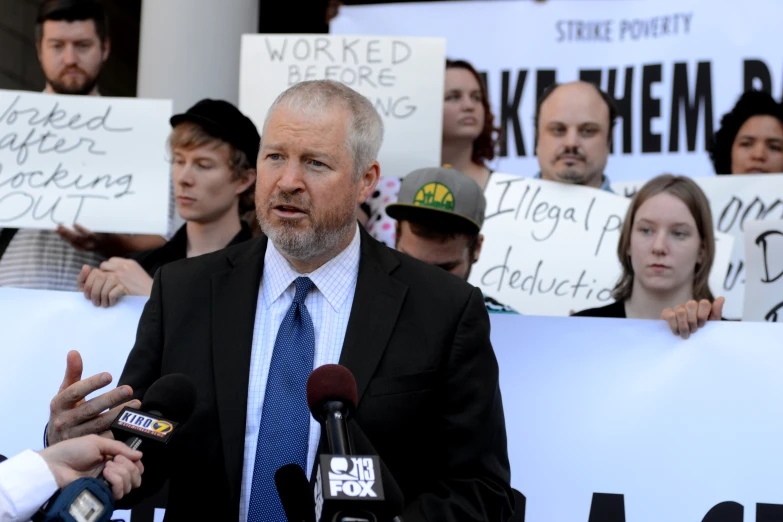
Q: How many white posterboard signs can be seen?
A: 5